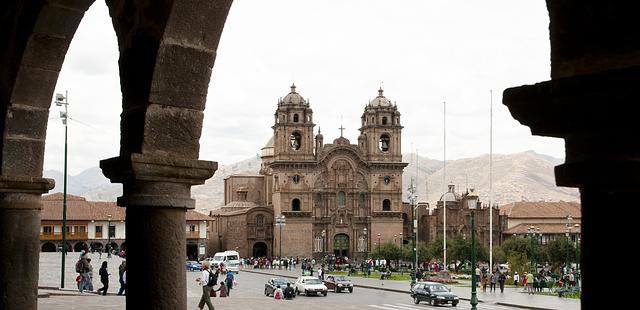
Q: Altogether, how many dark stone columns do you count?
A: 3